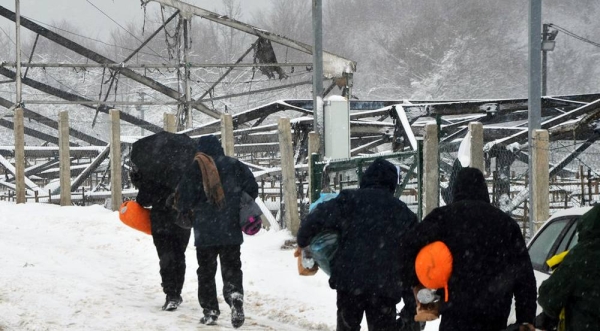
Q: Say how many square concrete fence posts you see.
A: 10